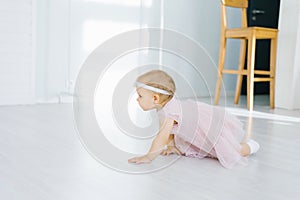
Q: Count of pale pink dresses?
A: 1